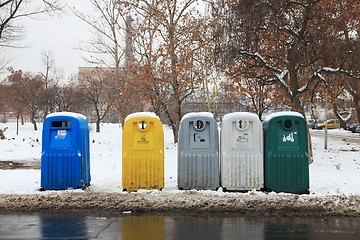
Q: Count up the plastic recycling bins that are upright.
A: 5